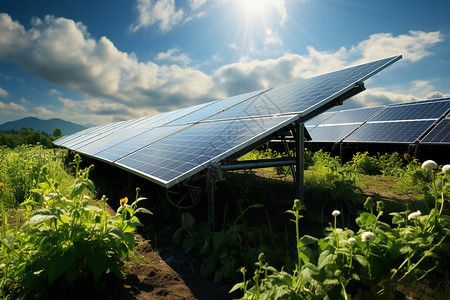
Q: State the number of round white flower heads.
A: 6